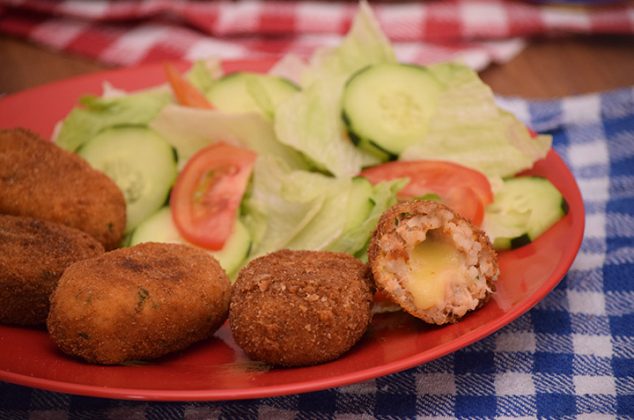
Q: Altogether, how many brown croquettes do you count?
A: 5